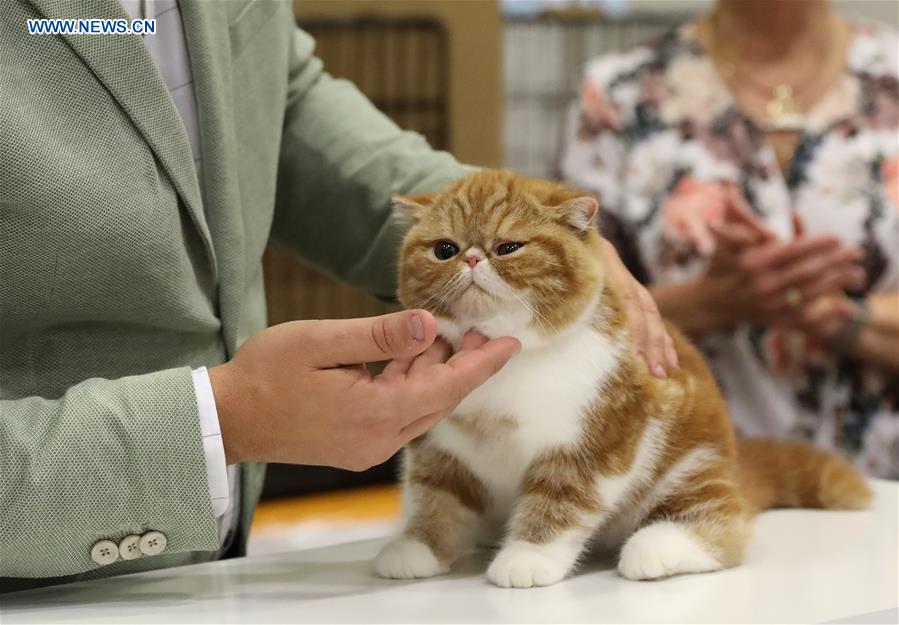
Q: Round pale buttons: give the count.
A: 3